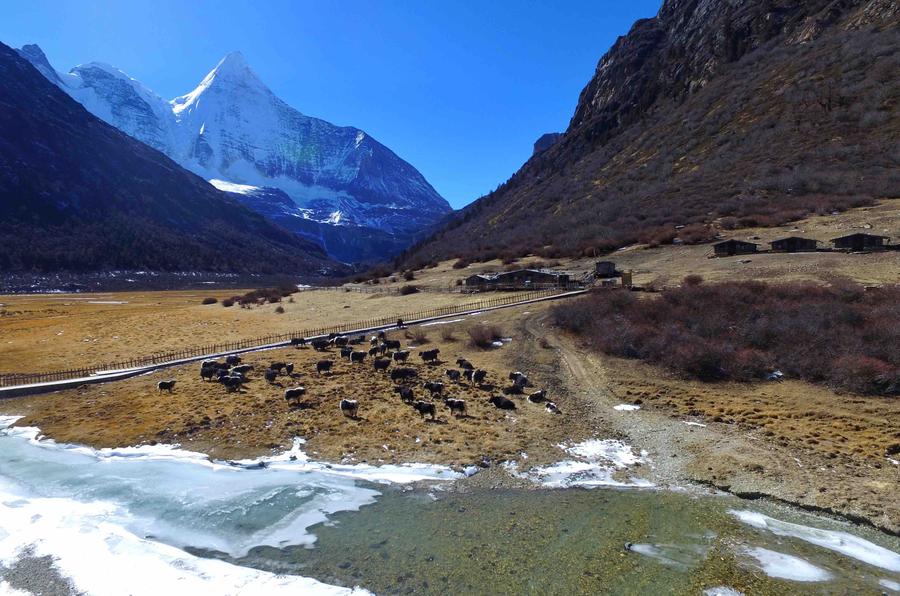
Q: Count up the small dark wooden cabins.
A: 3